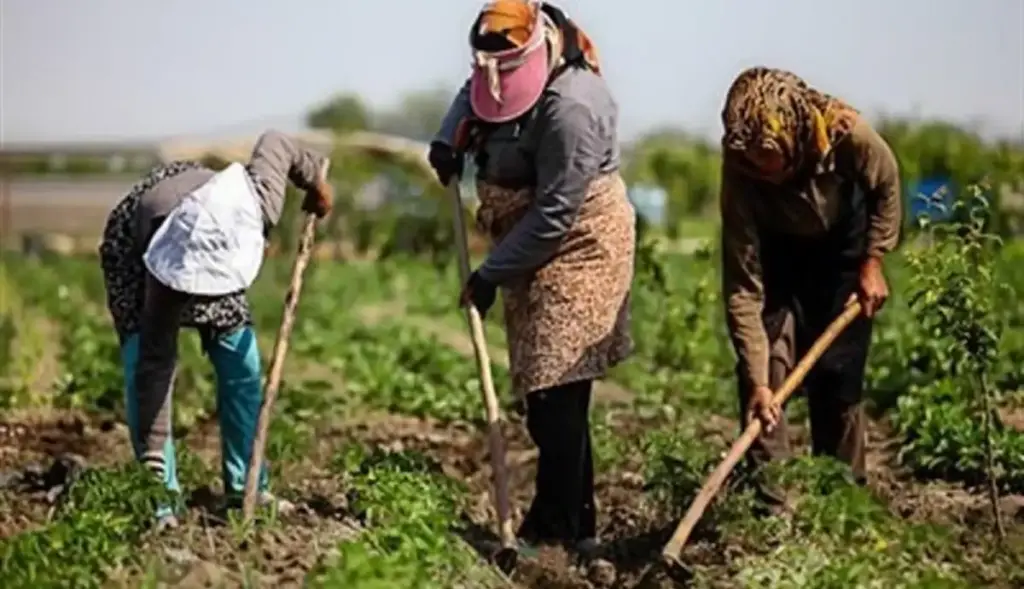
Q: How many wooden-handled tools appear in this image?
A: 3